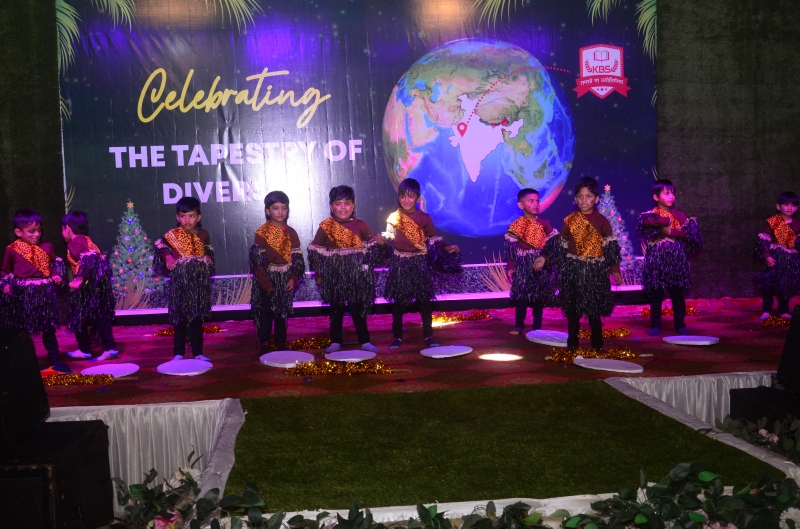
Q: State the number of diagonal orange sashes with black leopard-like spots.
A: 10